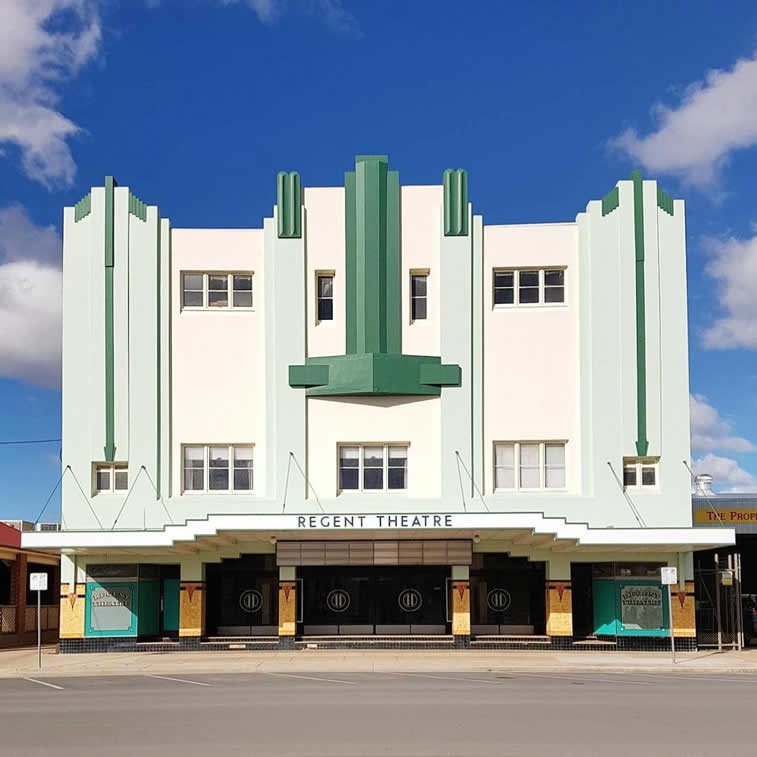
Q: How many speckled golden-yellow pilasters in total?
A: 6